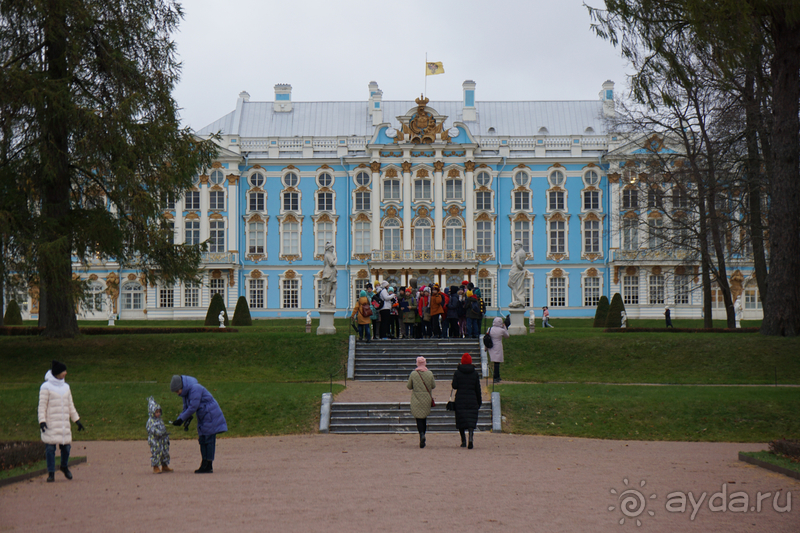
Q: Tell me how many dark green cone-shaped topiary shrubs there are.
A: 5